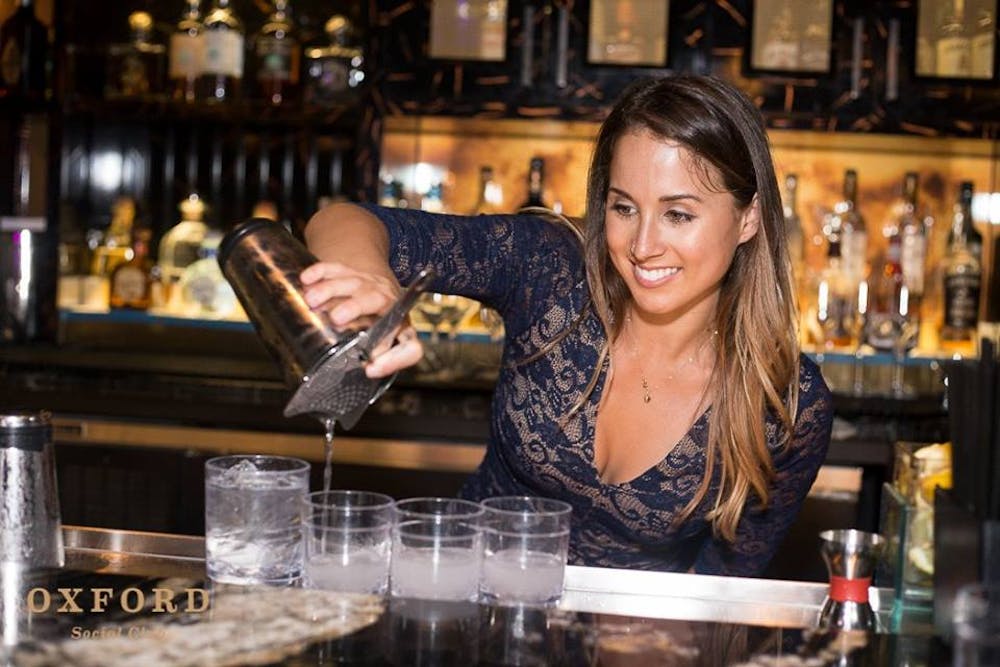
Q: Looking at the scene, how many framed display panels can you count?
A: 4